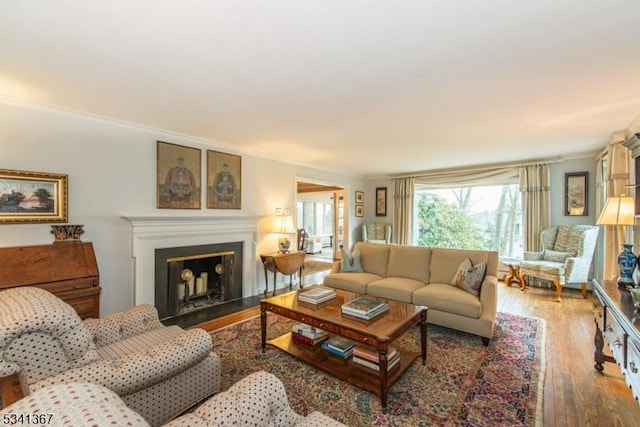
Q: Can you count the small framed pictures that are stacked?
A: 2